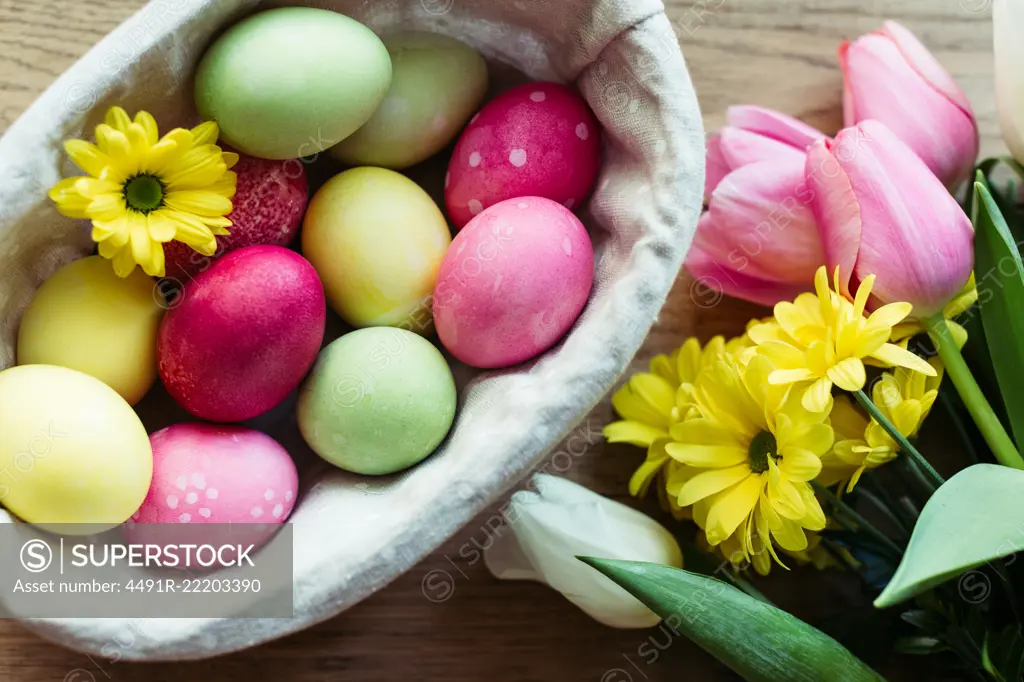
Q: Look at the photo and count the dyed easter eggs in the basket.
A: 11